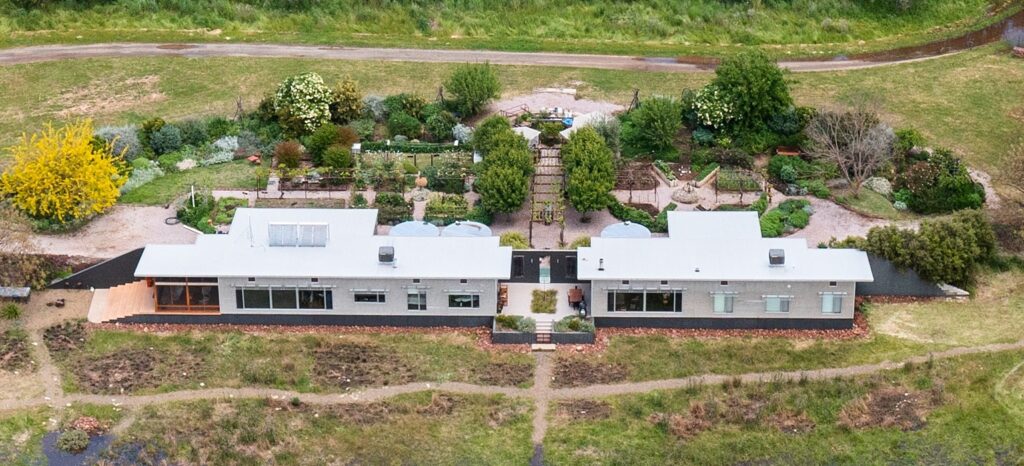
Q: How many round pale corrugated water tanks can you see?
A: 3